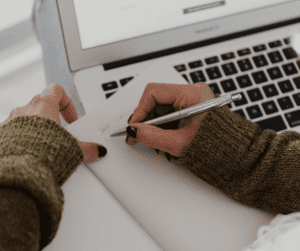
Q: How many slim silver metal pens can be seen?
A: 1